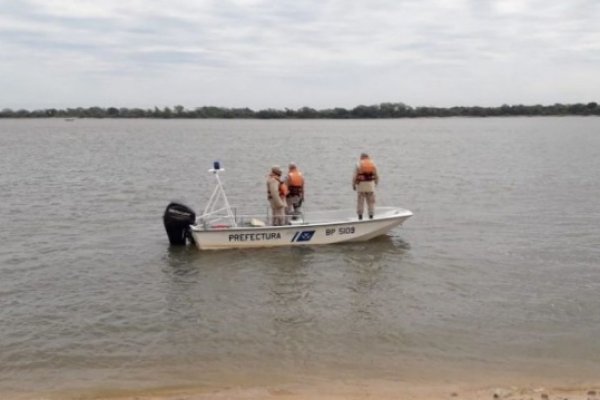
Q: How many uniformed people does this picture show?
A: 3